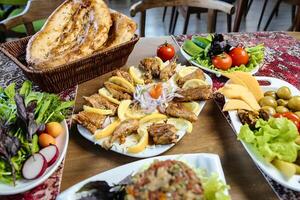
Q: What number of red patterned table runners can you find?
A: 2